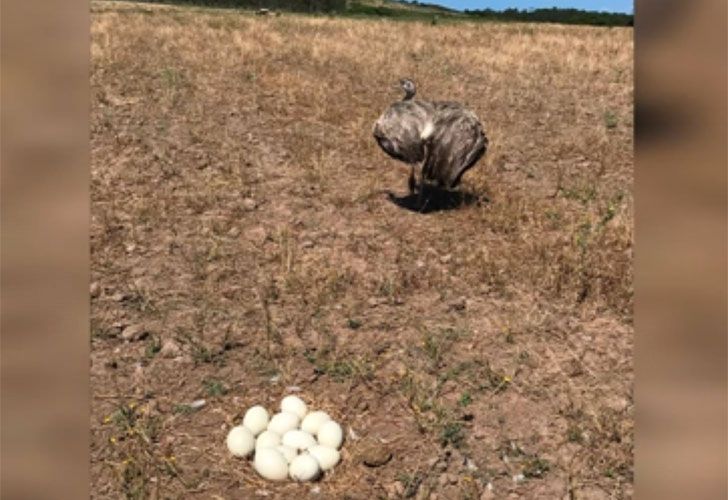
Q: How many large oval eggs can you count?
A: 12